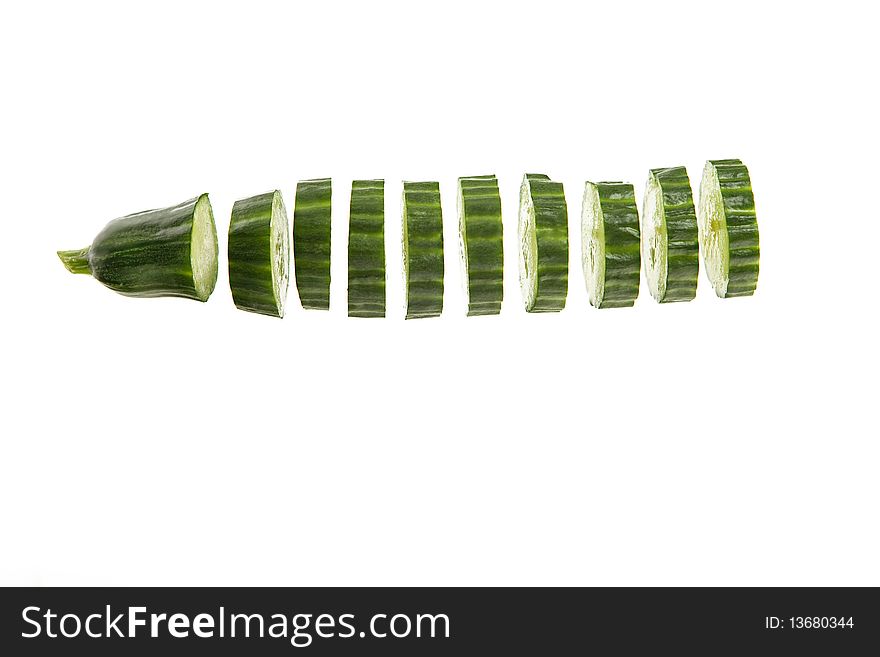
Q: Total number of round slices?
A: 9